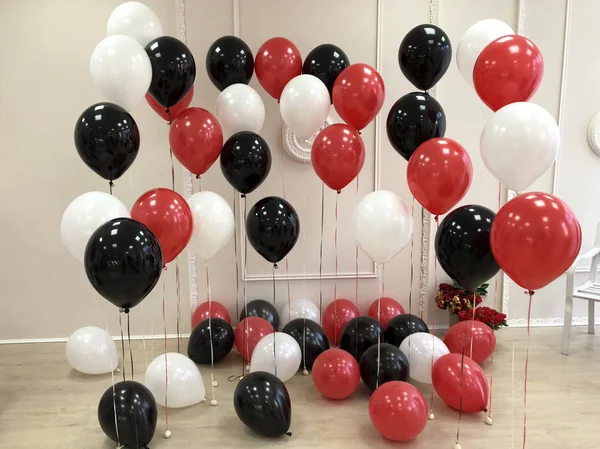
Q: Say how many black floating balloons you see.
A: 10